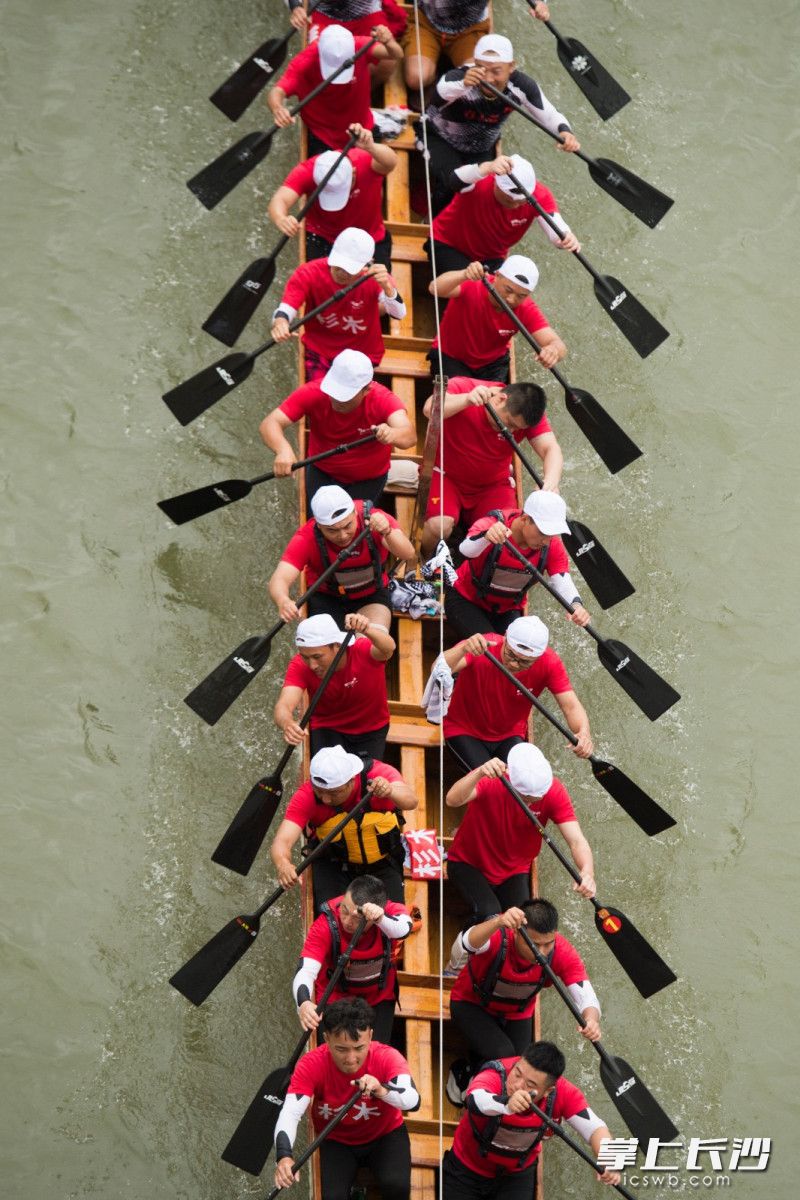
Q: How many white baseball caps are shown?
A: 13